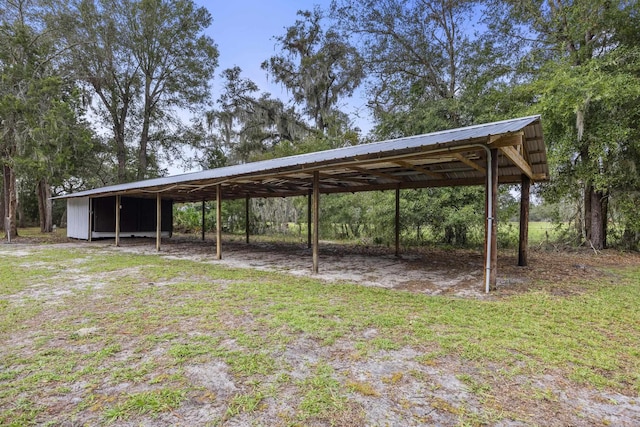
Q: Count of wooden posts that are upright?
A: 11